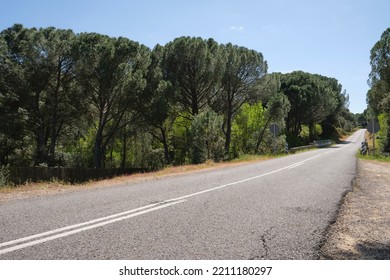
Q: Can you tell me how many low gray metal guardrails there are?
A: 1